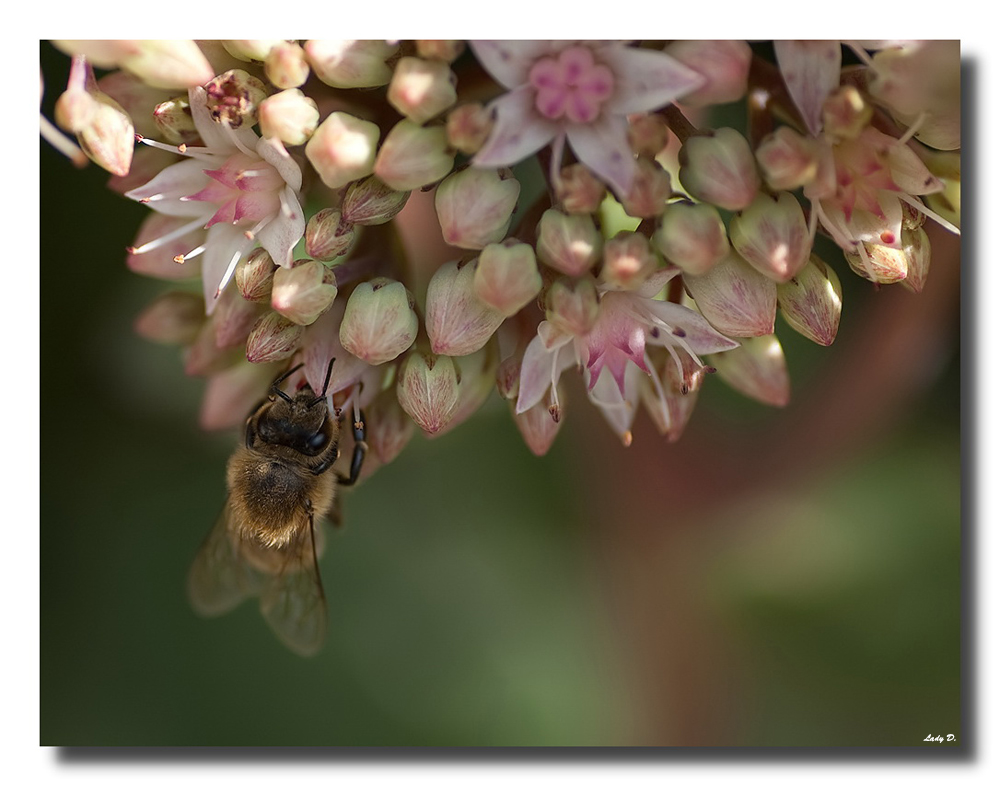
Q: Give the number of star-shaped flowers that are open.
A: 4